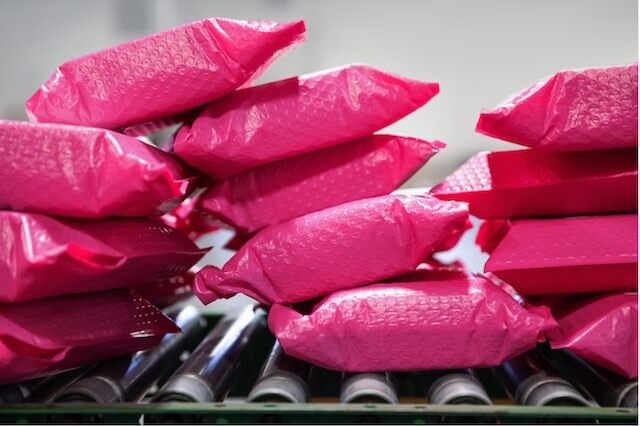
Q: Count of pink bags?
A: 12